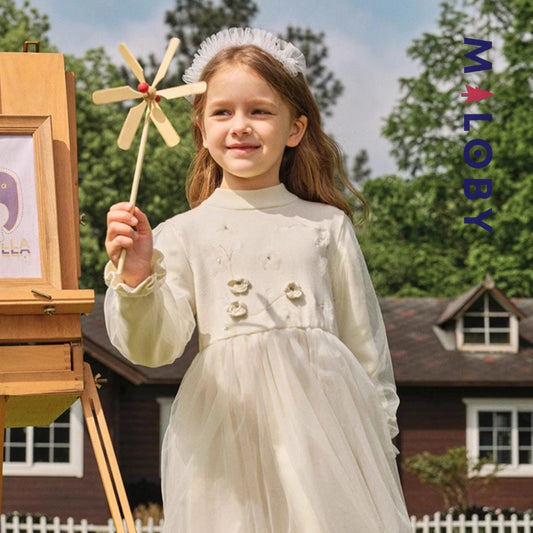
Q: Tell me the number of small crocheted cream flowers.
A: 3